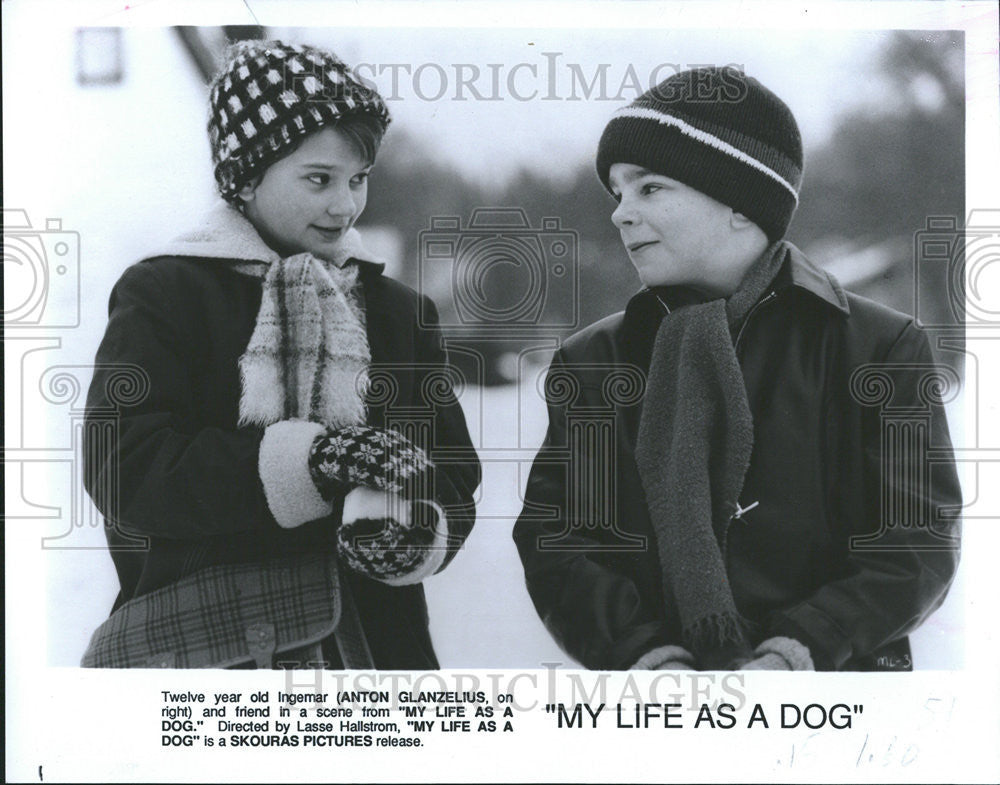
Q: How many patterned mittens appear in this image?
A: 2